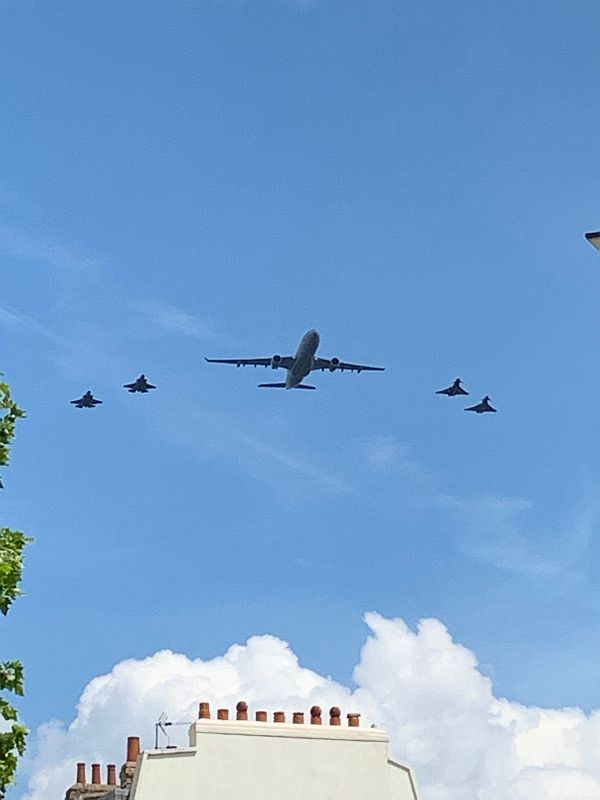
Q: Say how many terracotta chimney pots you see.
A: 13